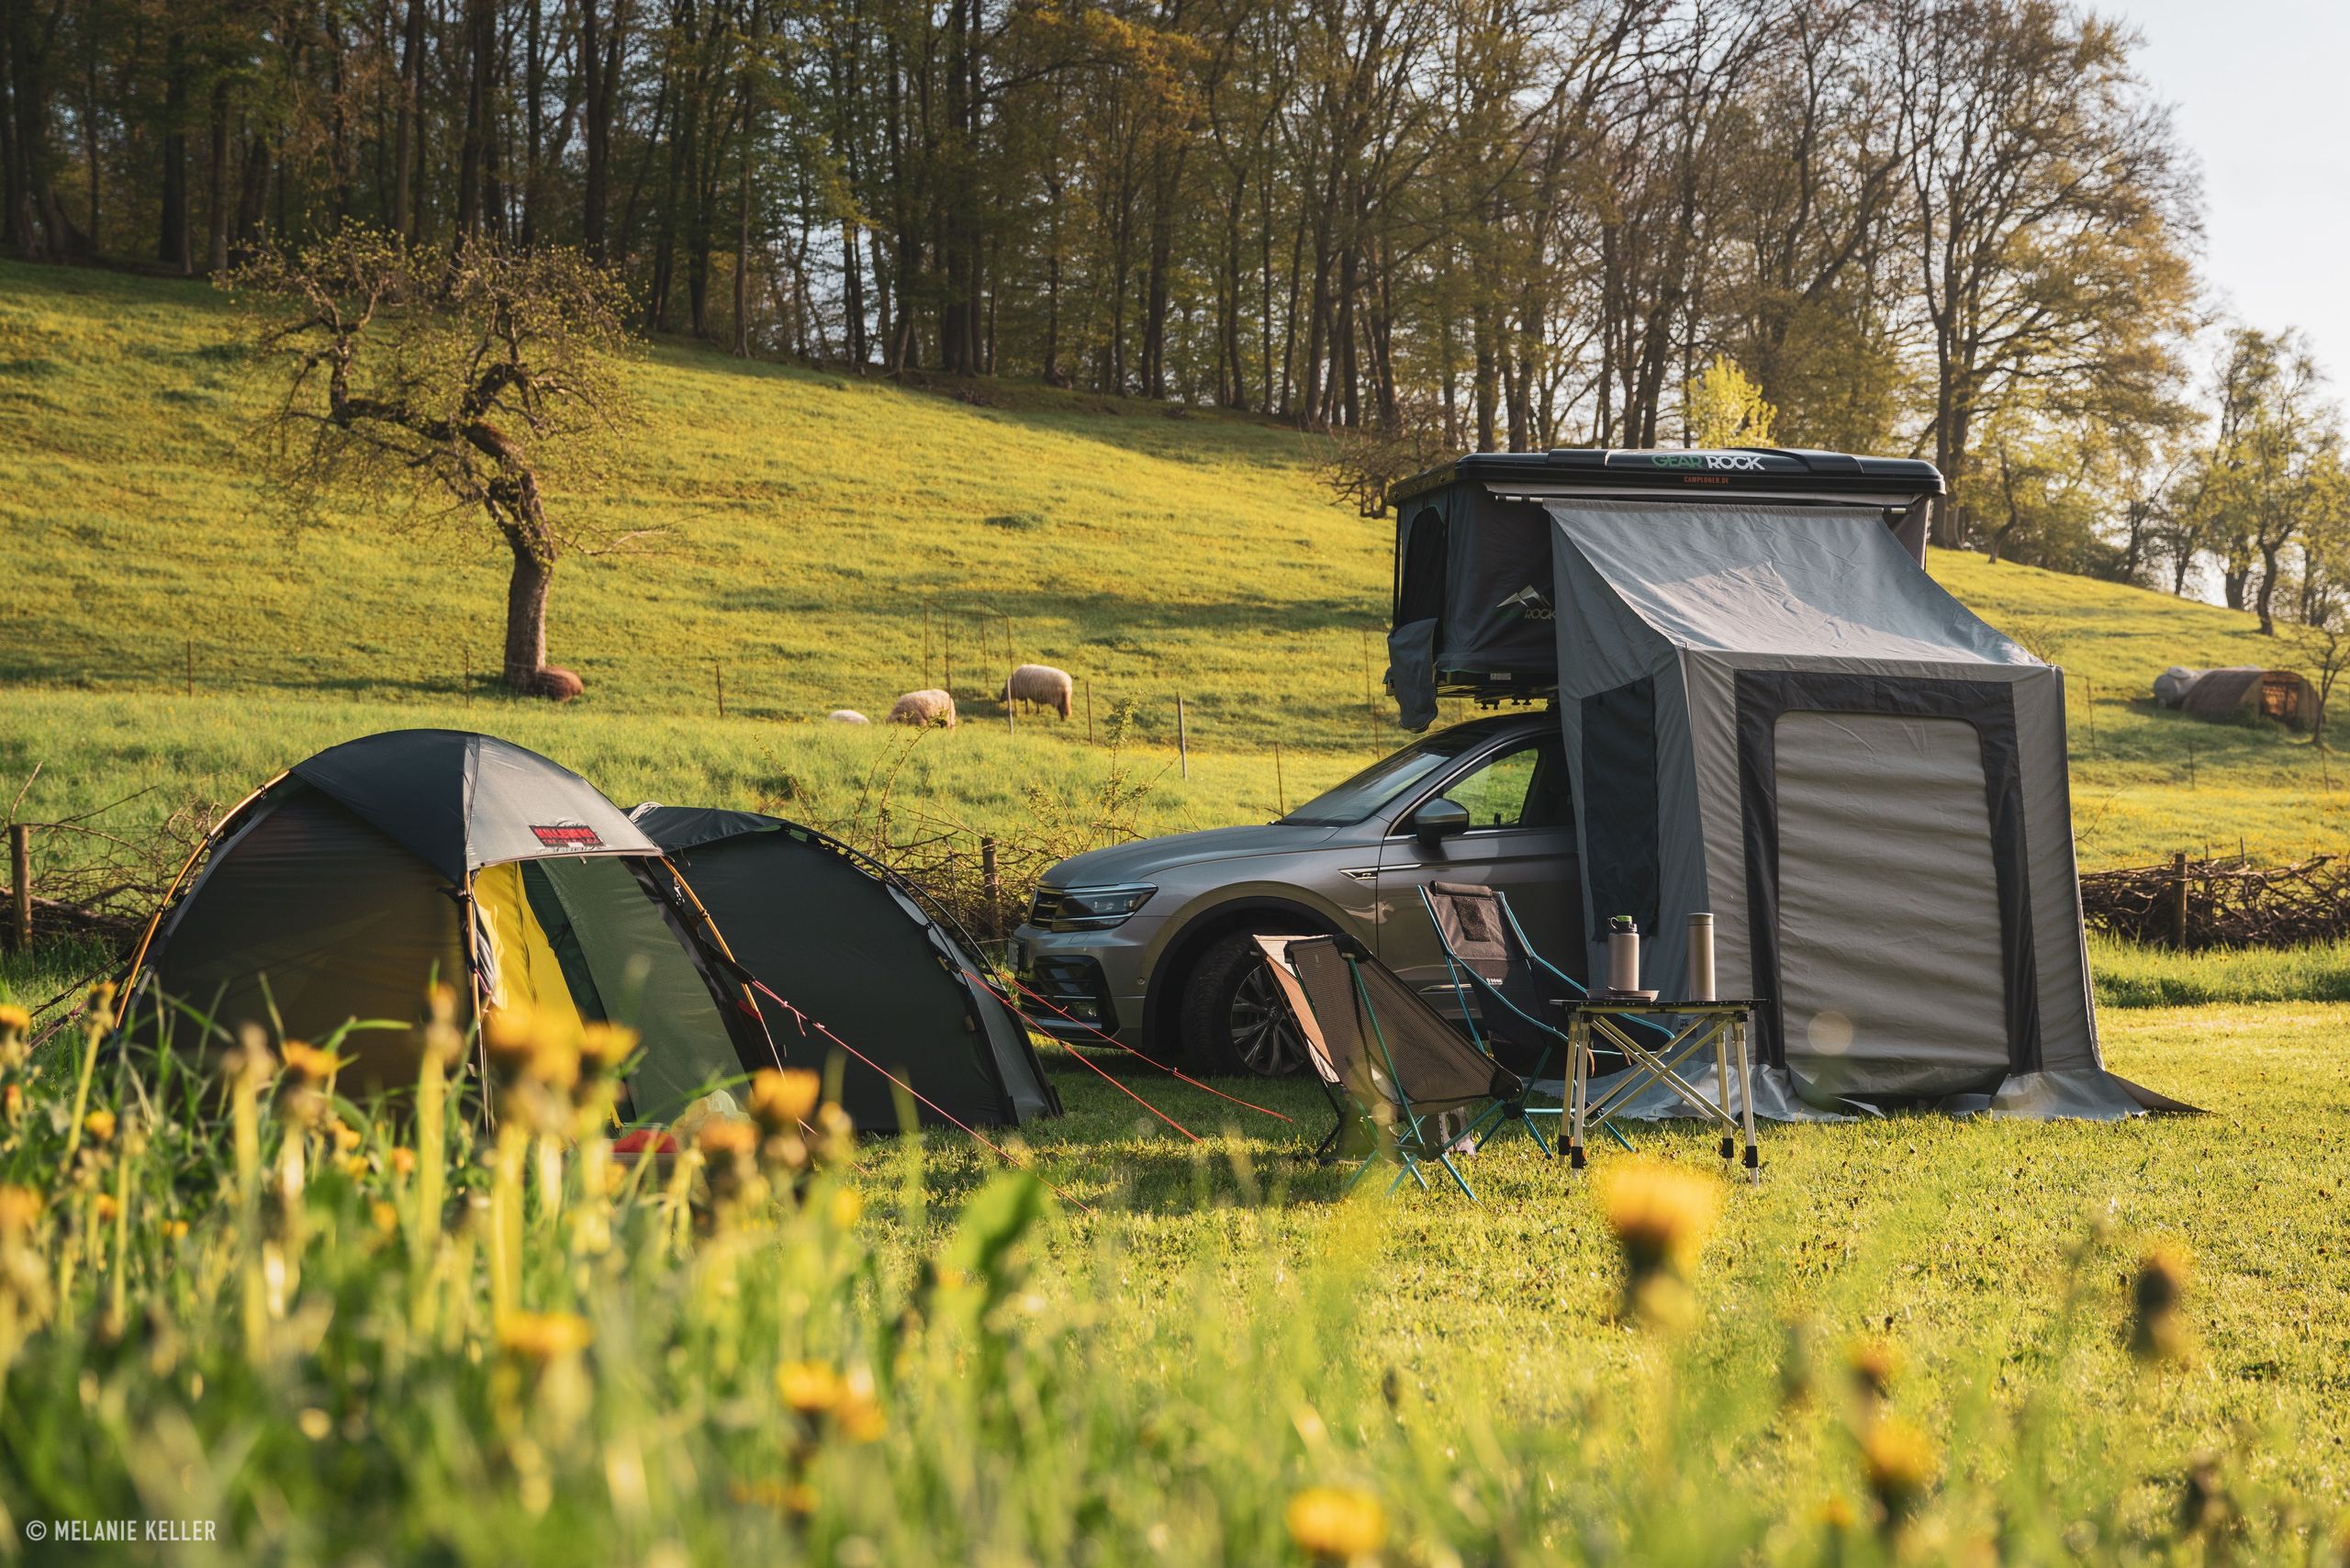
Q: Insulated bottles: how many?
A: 2